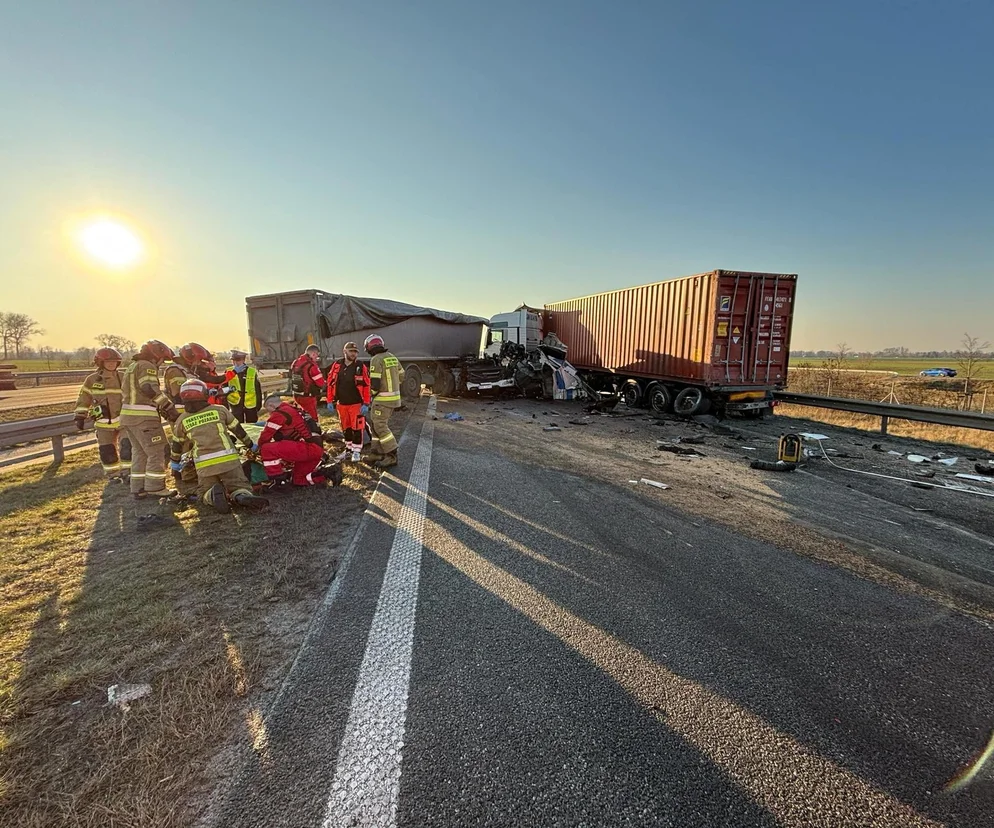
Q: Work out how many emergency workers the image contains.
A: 10